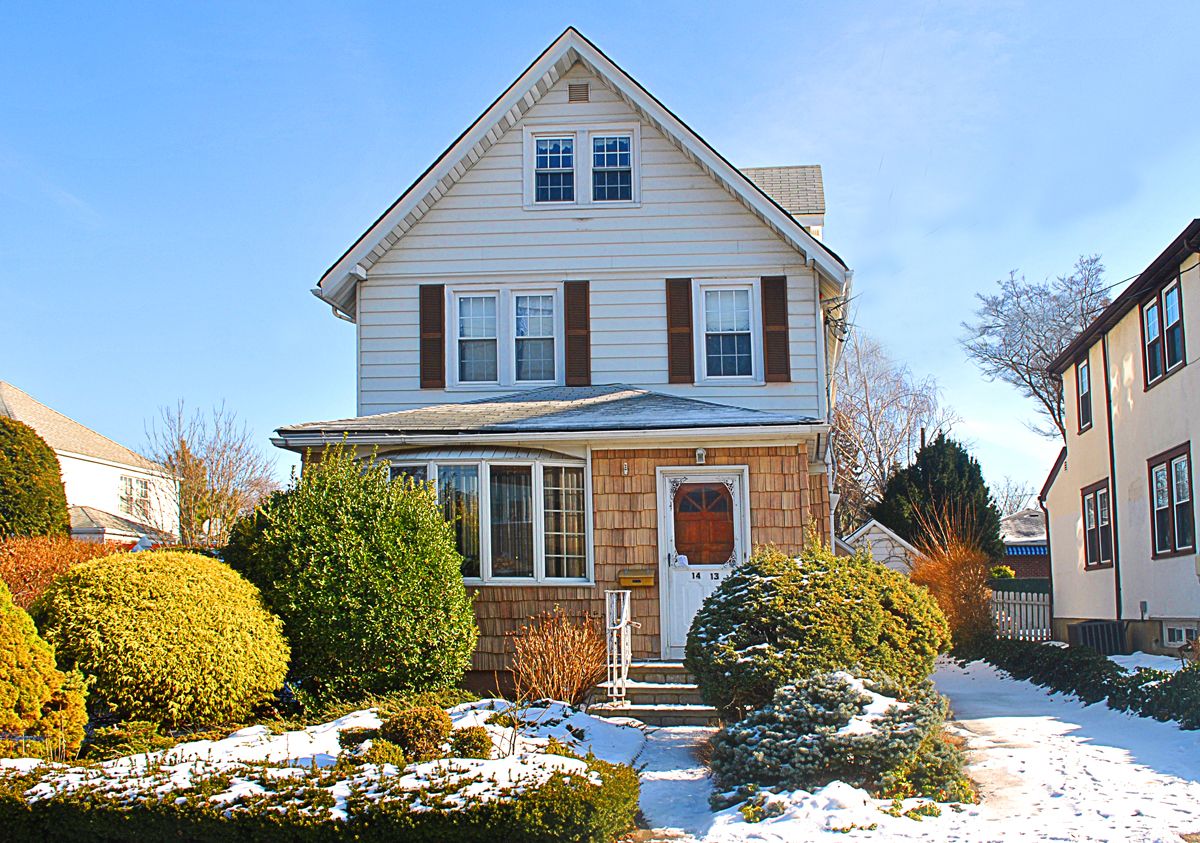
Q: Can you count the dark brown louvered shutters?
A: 4